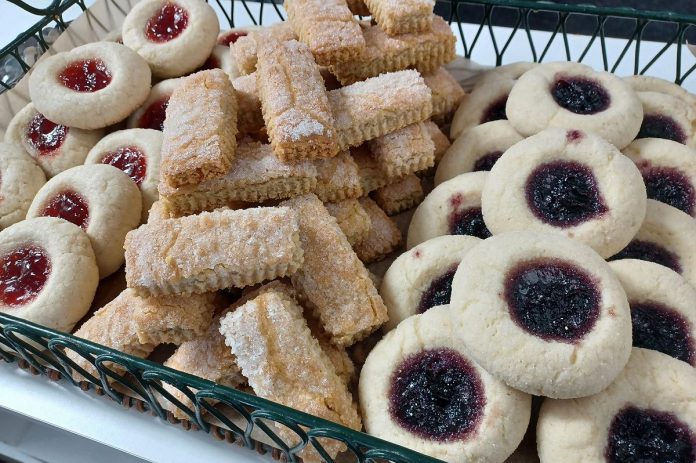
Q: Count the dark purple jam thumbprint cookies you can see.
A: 13